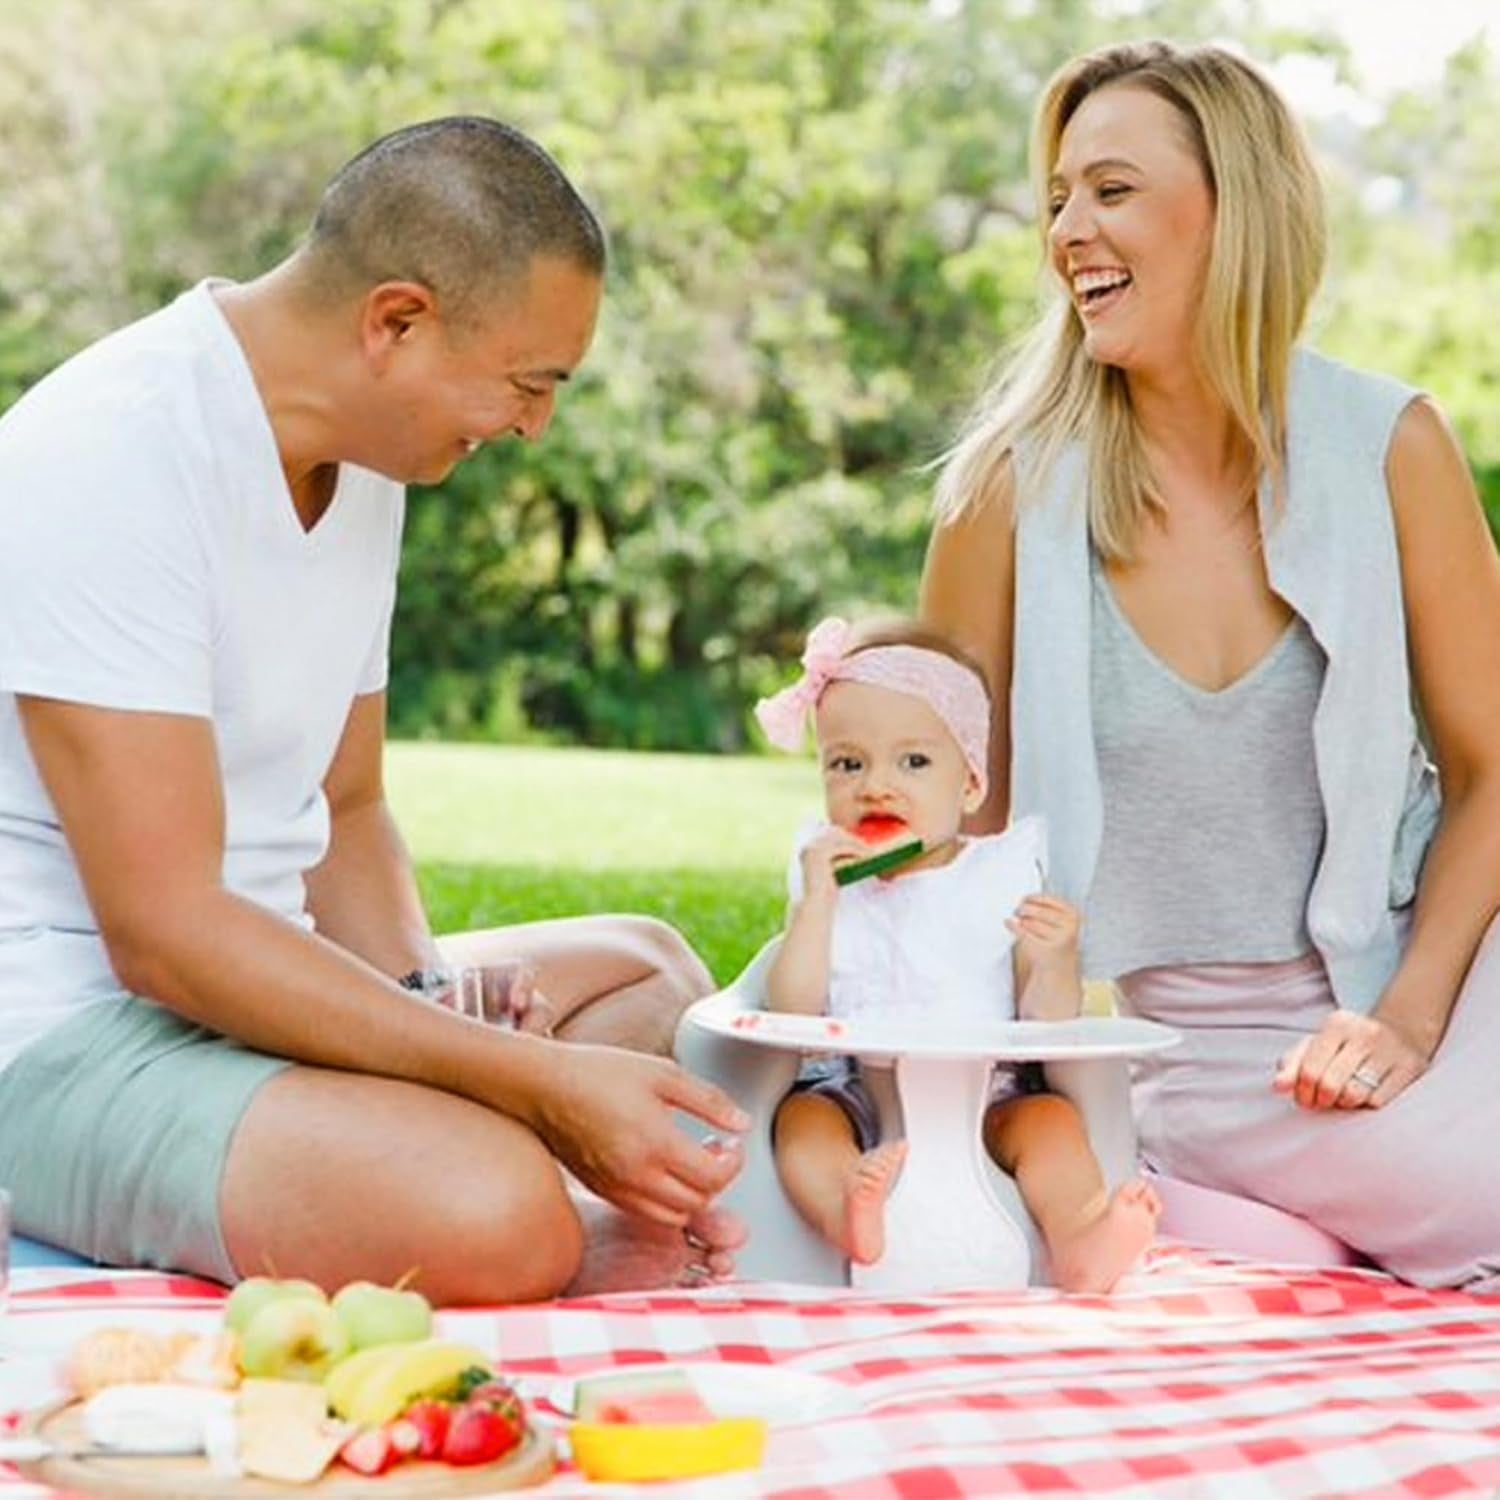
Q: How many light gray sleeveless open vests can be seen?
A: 1